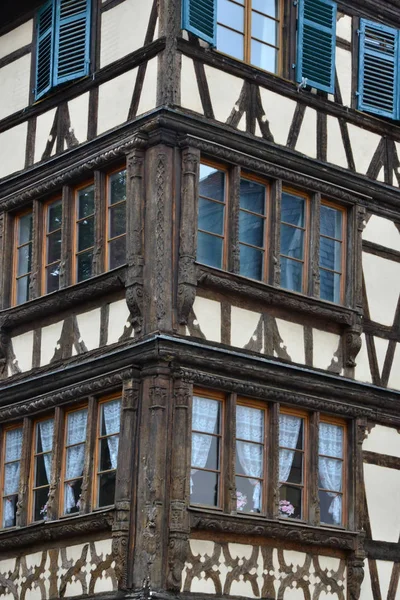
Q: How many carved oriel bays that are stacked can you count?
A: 2